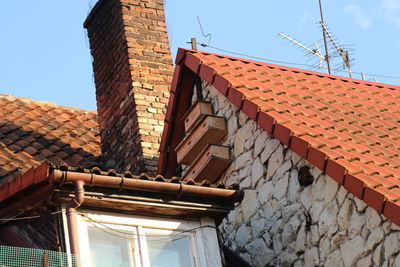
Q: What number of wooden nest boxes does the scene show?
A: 3